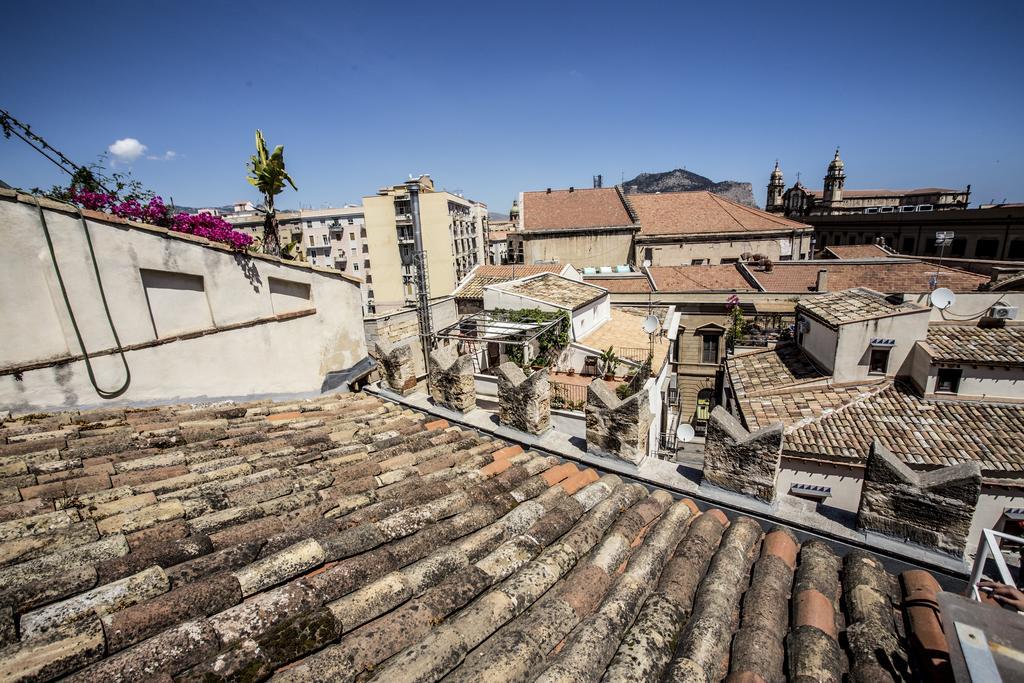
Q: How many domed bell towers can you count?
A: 2